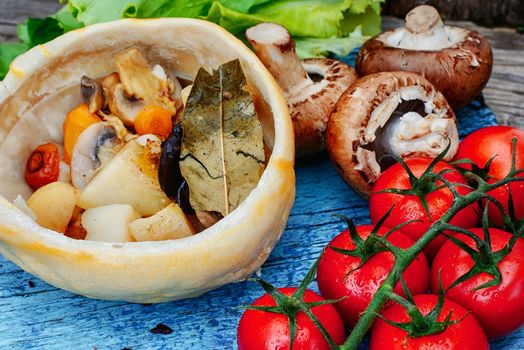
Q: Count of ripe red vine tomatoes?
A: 6